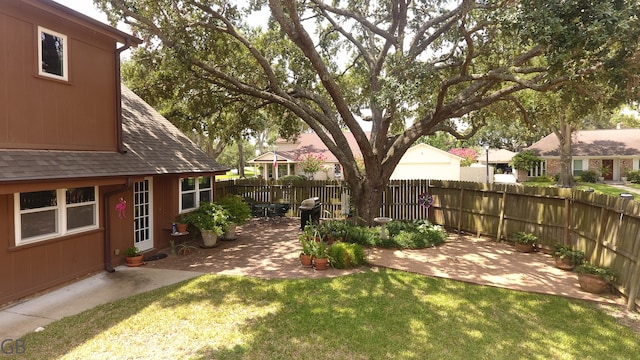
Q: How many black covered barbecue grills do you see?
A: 1